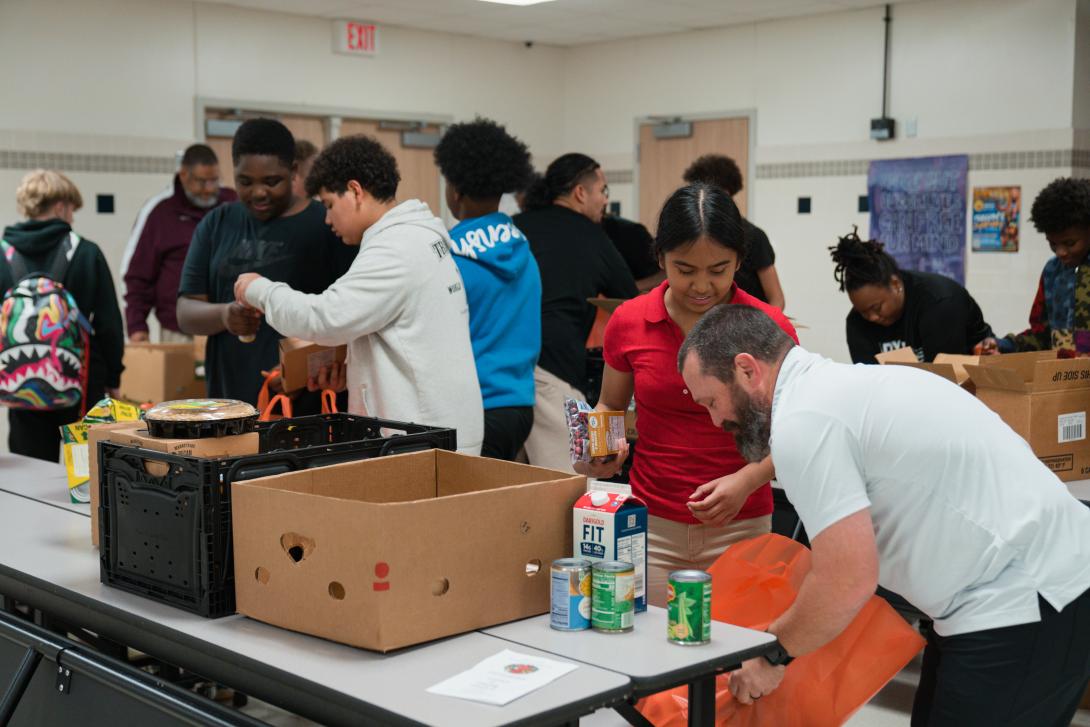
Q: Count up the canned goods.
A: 3